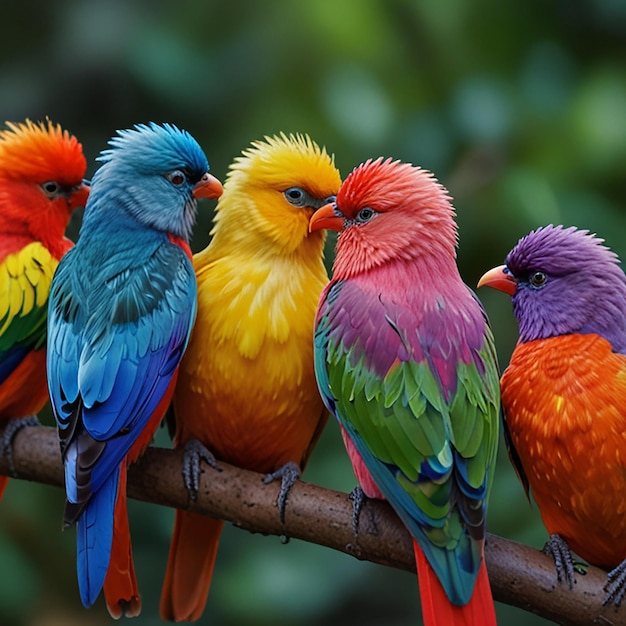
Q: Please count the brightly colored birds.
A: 5